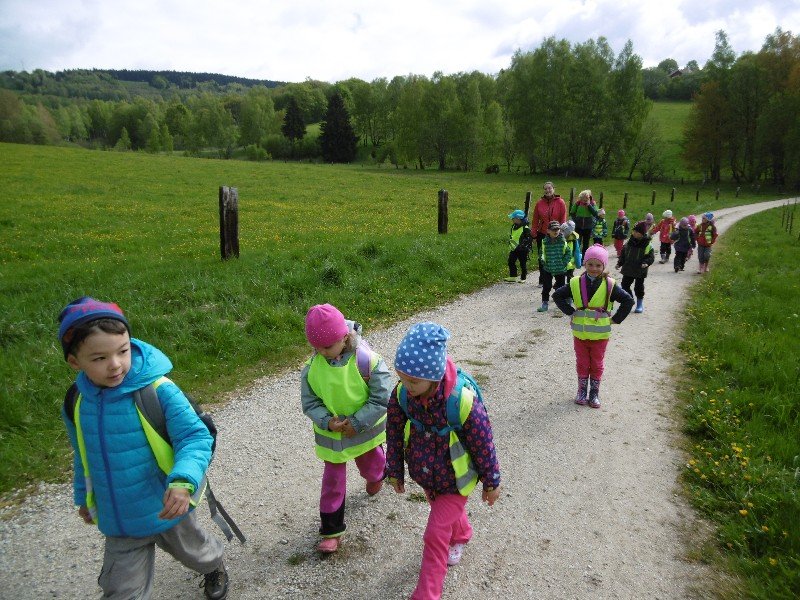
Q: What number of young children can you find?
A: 15